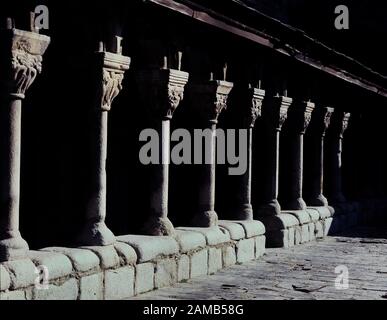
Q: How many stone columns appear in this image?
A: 9